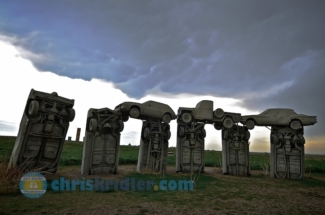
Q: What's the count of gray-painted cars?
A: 9